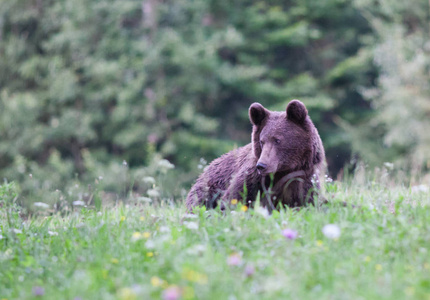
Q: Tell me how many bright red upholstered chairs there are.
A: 0